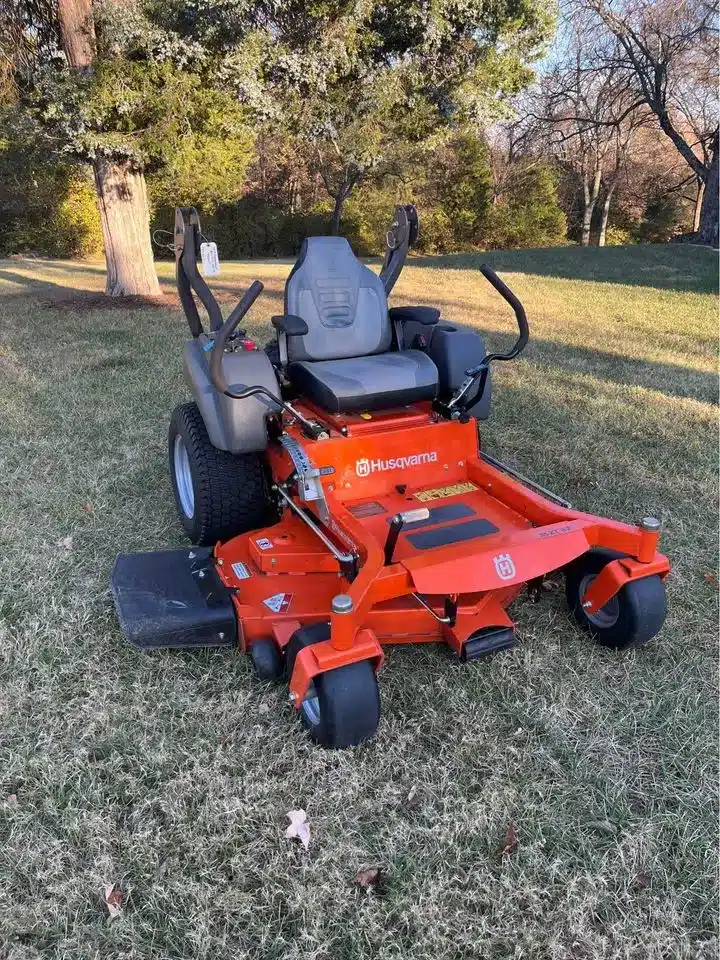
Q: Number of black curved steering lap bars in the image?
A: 2